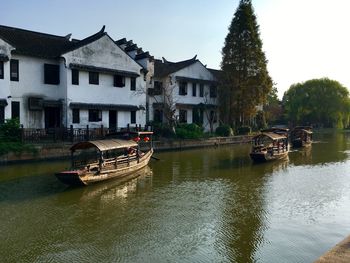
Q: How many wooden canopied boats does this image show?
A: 3